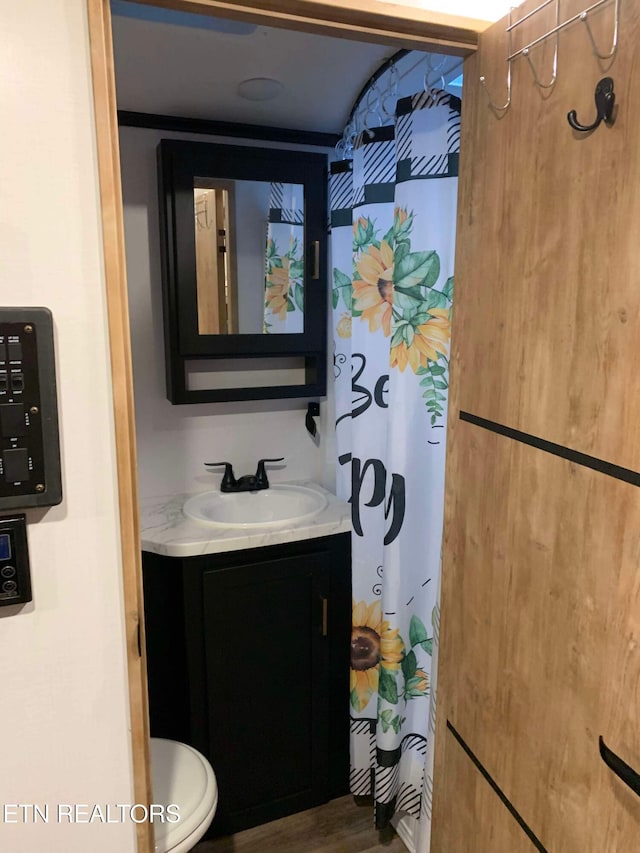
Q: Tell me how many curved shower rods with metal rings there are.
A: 1